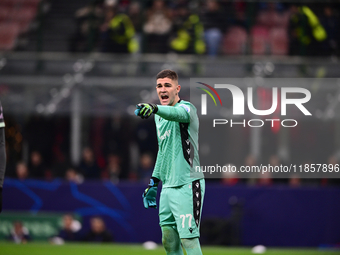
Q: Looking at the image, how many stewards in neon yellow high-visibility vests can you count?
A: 3